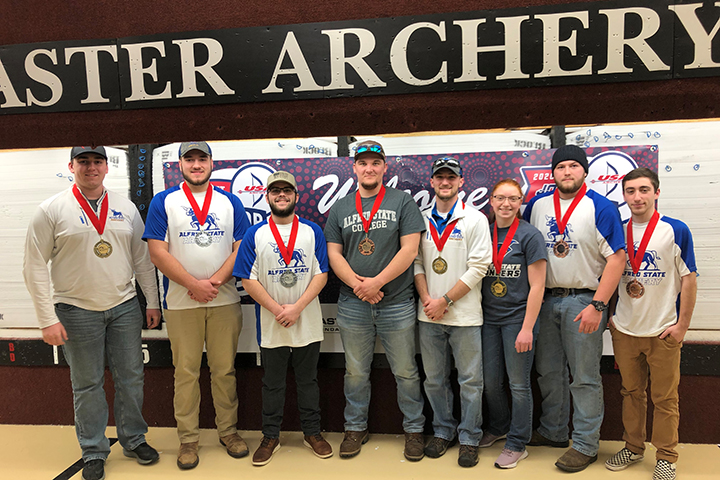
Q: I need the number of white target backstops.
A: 4